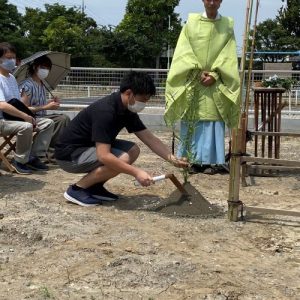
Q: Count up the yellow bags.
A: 0